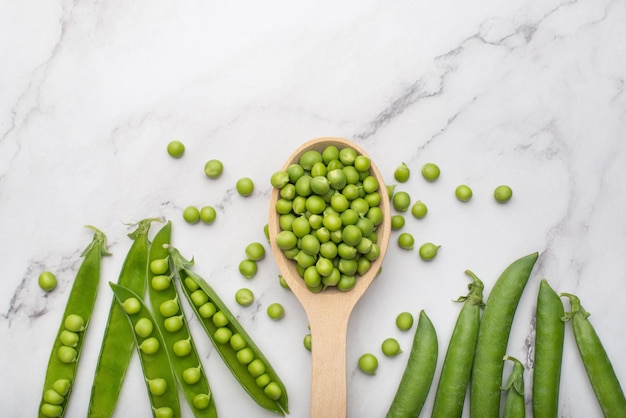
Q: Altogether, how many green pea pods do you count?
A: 11